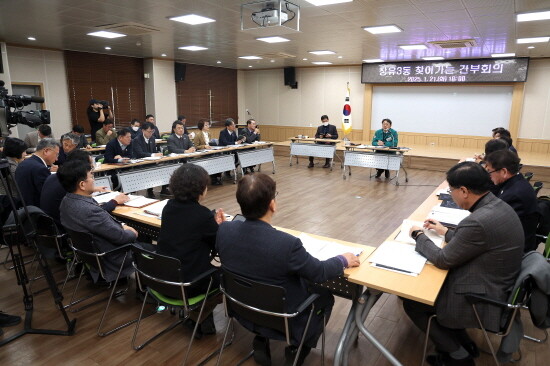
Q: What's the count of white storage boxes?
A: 0